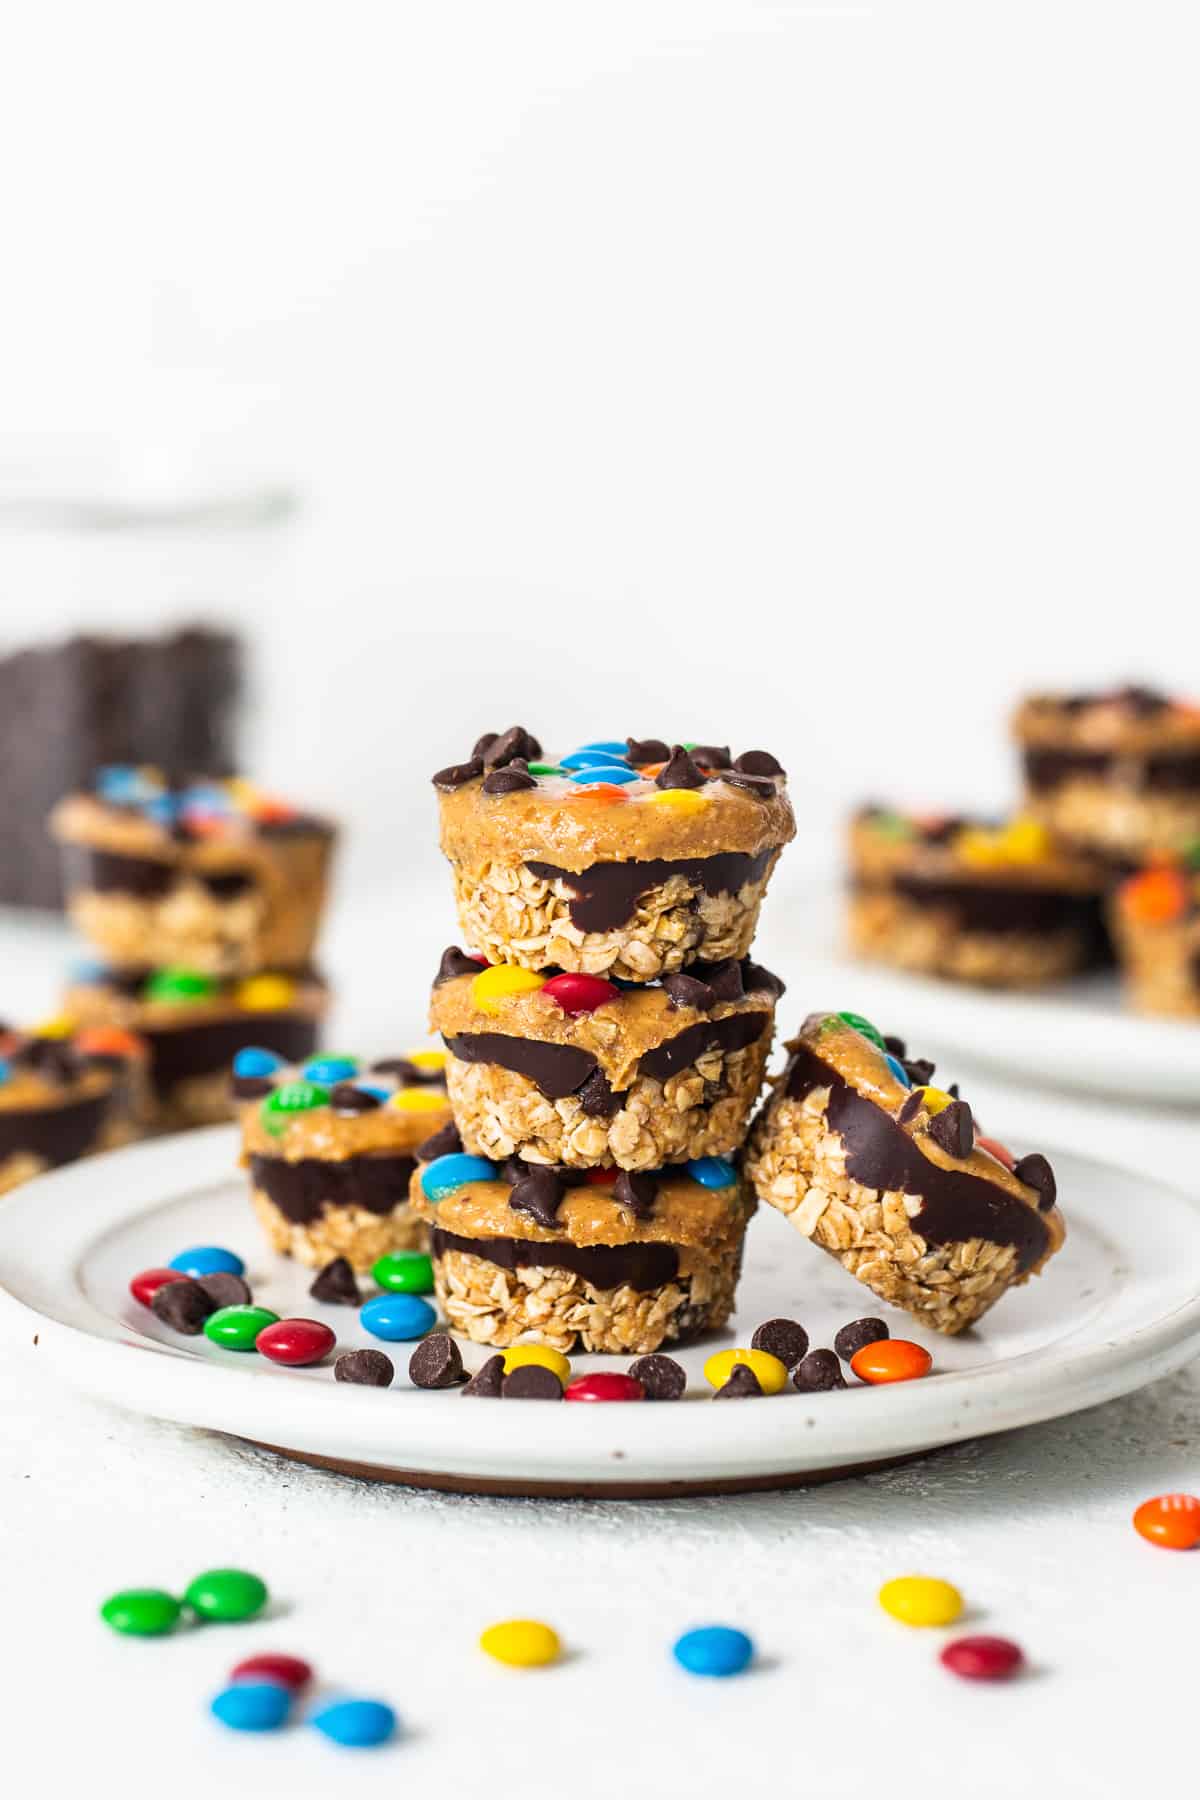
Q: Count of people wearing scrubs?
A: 0